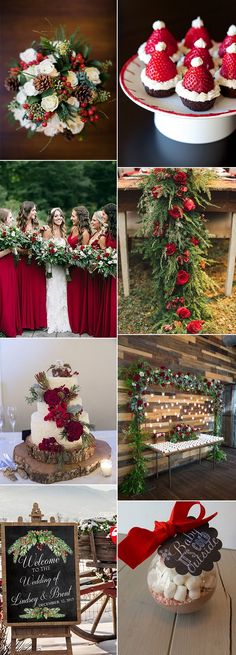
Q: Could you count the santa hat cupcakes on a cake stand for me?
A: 7